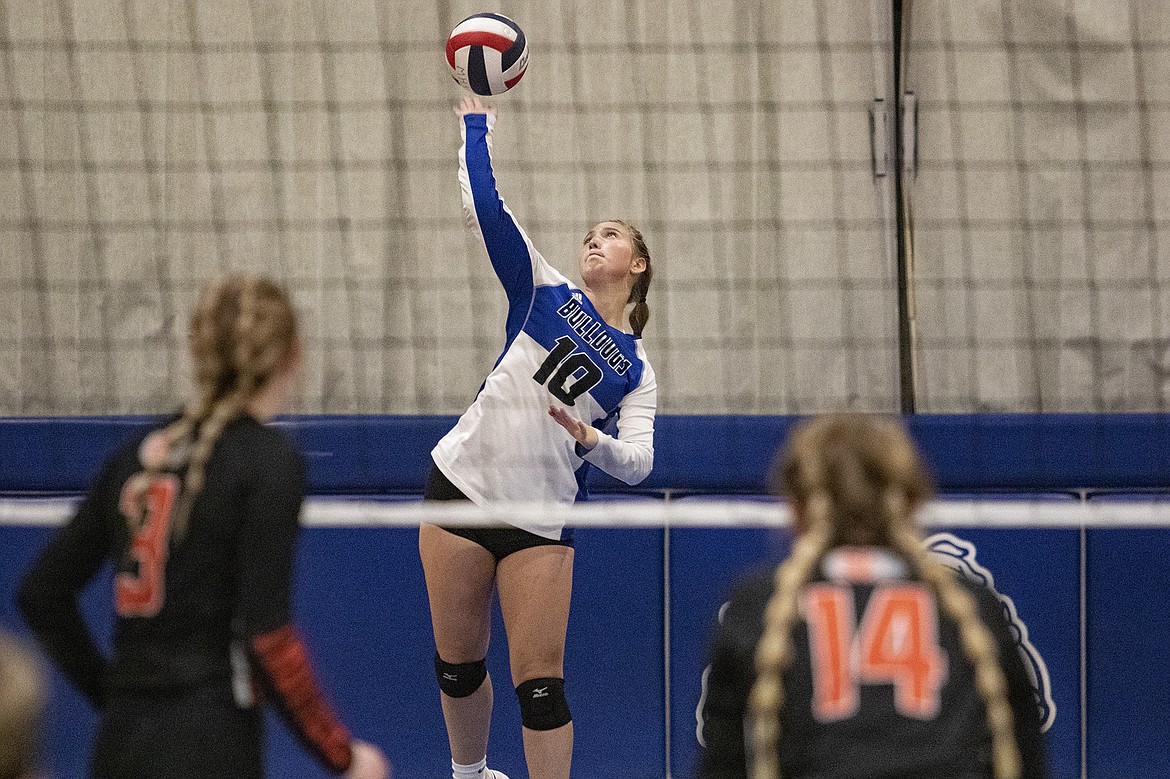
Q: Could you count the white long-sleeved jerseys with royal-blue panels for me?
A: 1